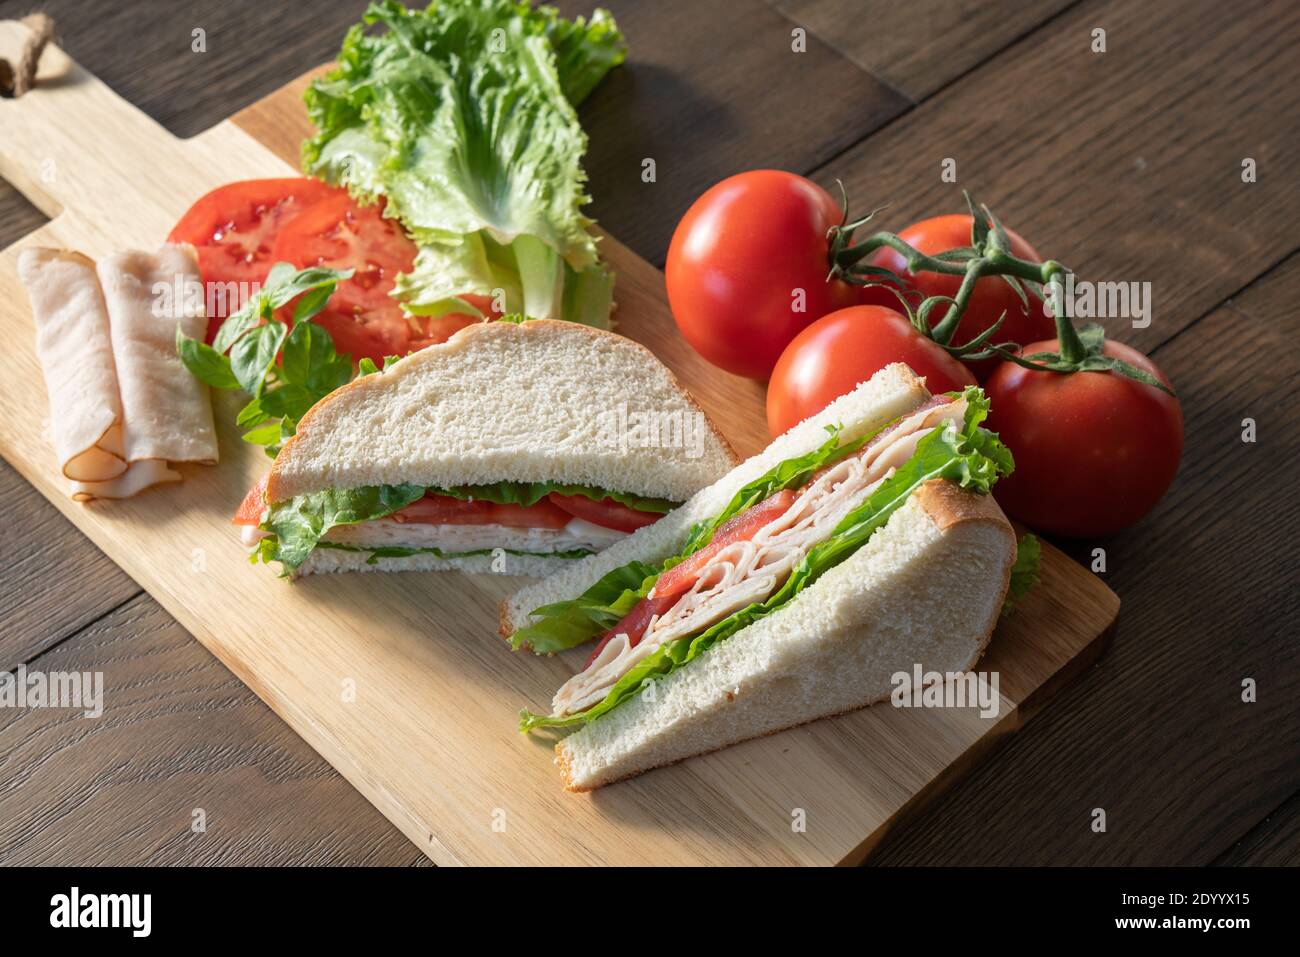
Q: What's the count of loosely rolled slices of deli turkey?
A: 2